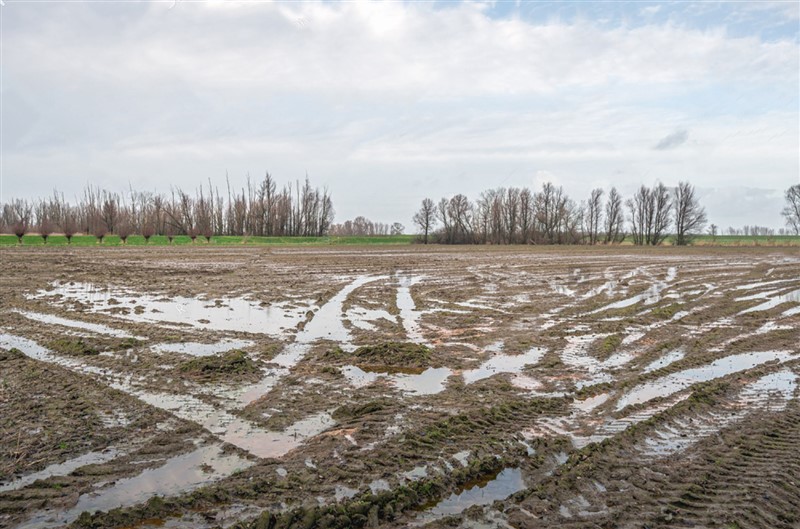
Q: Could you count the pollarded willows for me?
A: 9